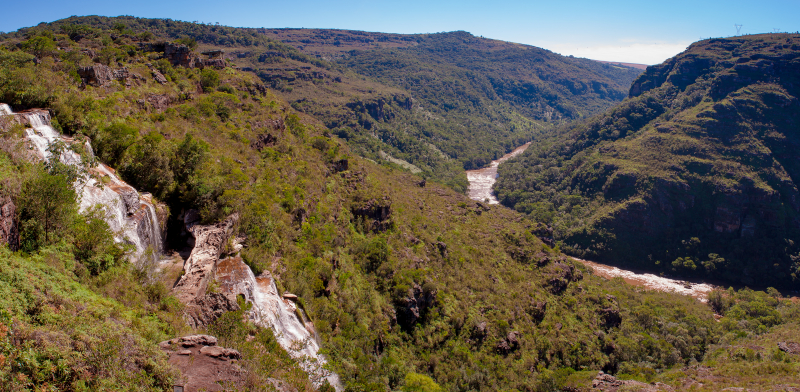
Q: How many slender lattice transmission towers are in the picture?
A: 2